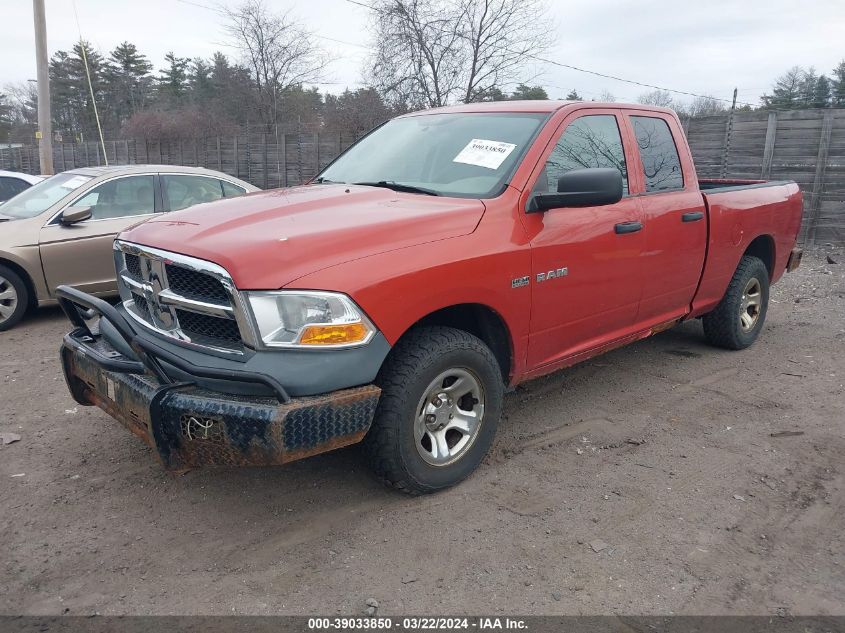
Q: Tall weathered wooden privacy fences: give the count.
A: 1